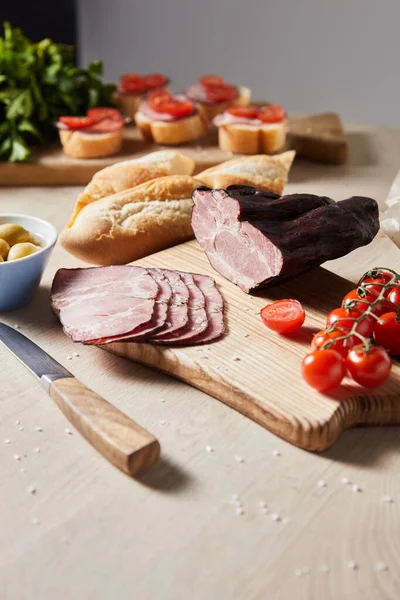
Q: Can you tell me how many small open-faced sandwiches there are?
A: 5